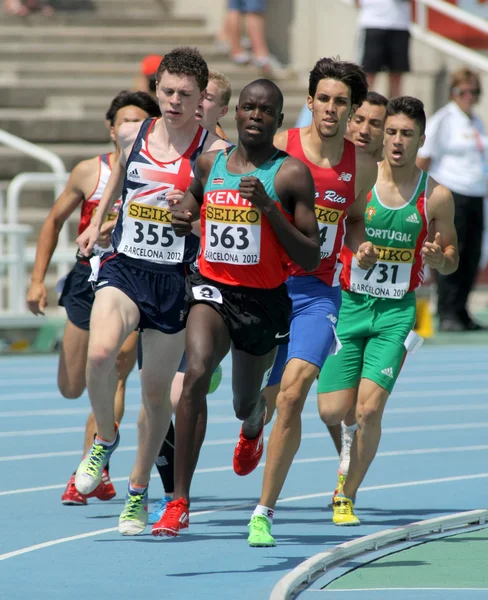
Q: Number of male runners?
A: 7